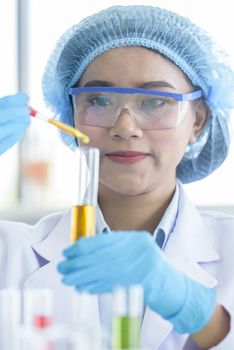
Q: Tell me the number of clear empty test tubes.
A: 2